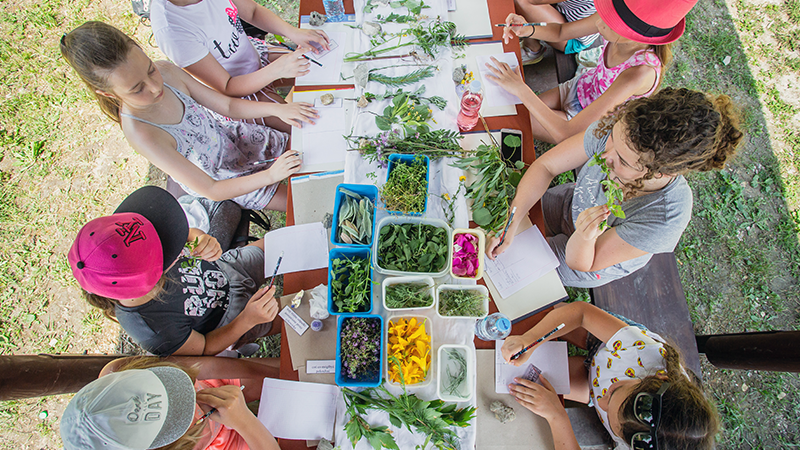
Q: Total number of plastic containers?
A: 10